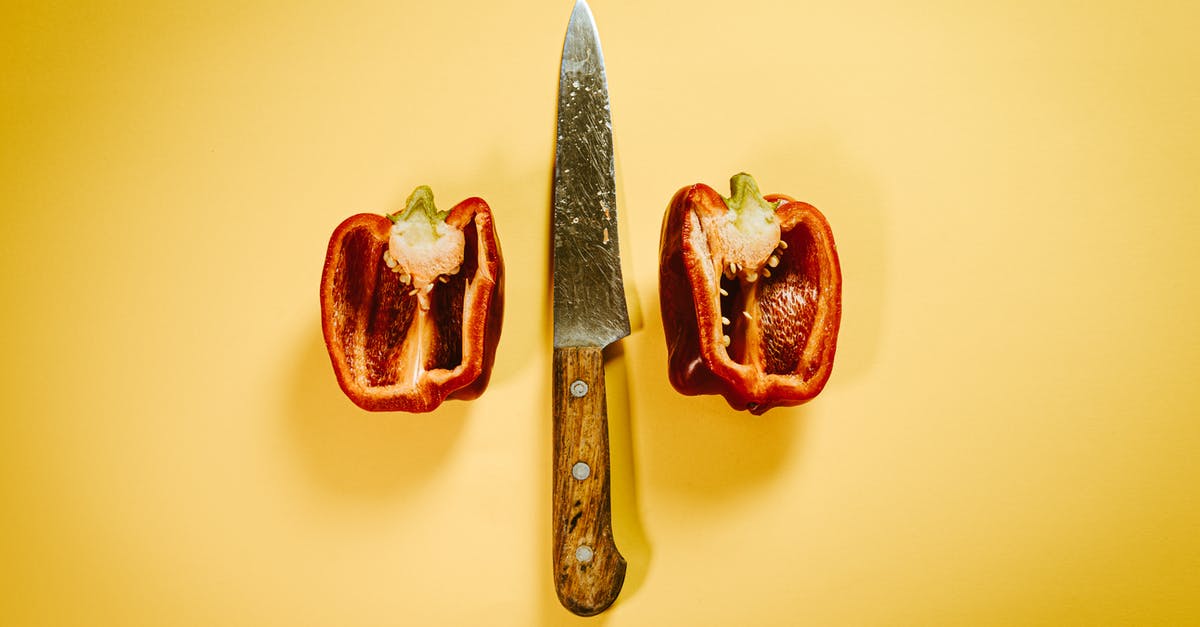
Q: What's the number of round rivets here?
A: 3